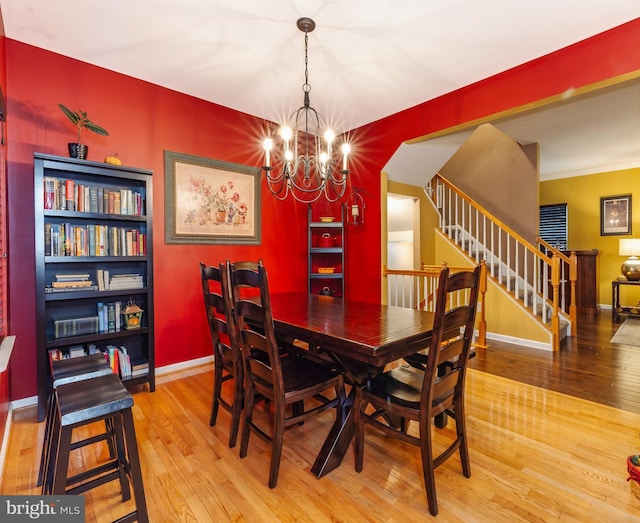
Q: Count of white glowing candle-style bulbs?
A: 6